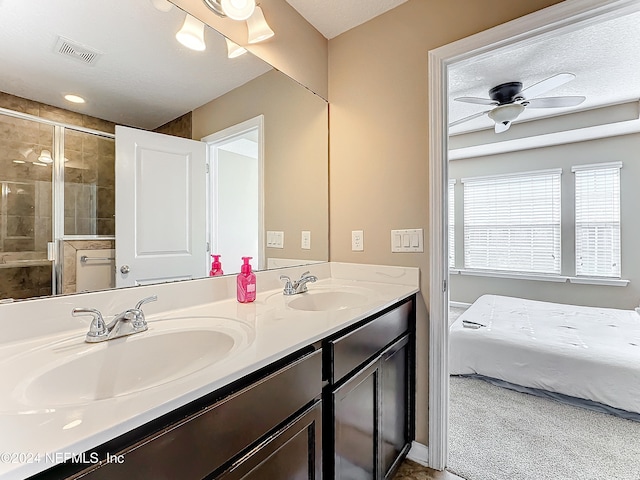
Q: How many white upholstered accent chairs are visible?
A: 0